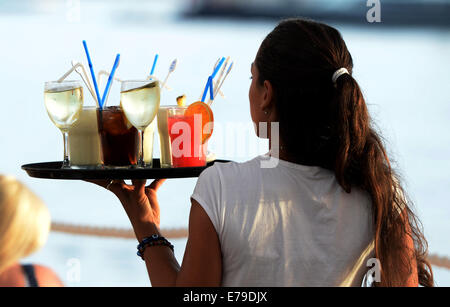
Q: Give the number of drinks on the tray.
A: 7